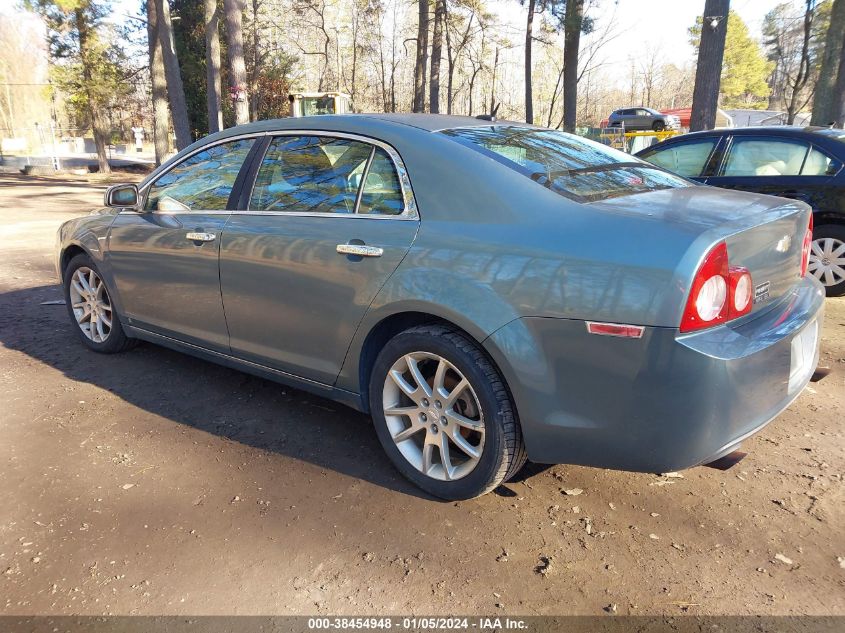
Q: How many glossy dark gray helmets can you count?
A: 0